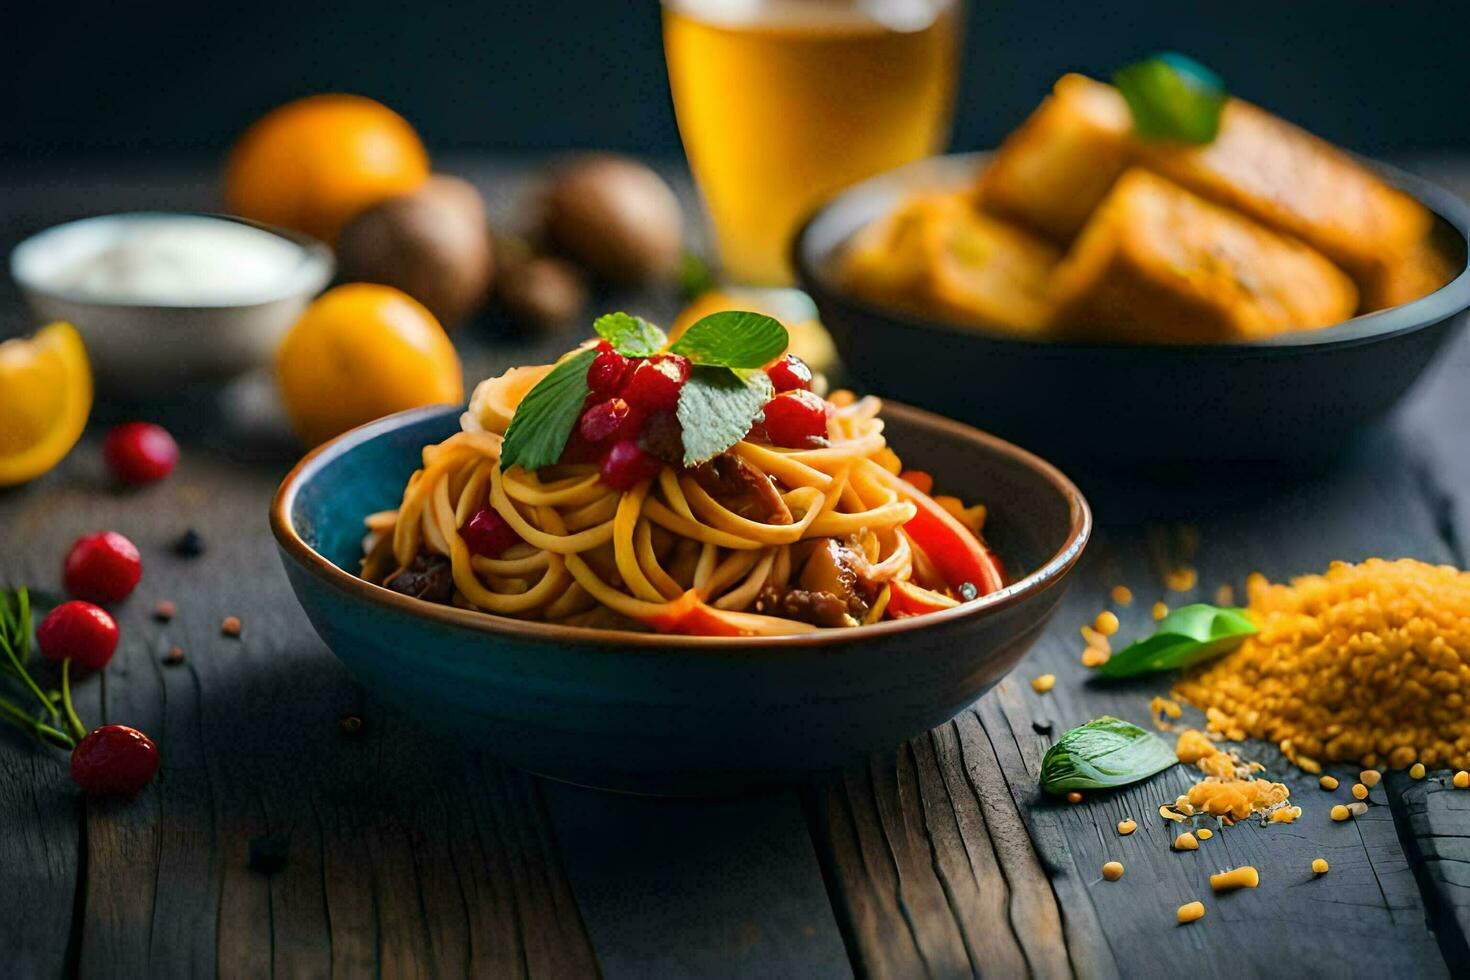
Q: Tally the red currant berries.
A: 11